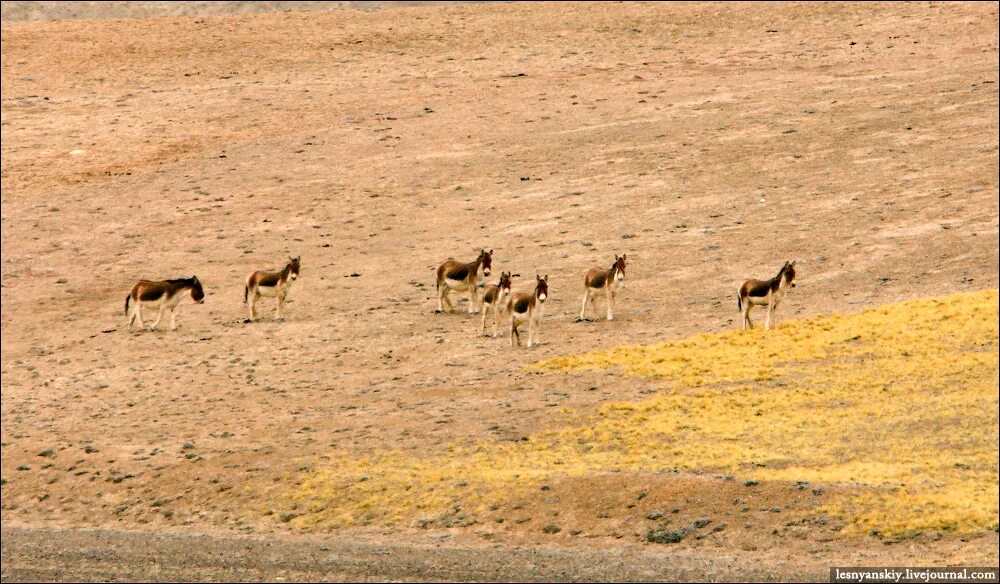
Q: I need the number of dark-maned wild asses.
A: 7